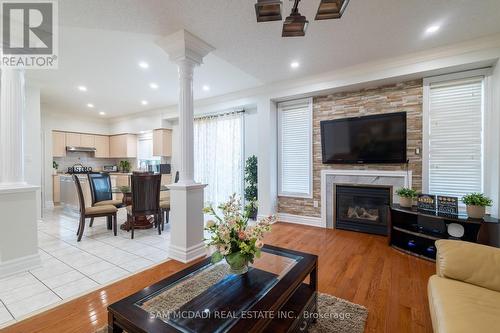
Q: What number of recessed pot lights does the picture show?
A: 9